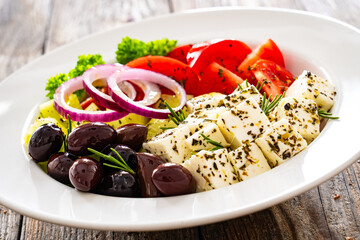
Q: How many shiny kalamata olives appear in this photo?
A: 9